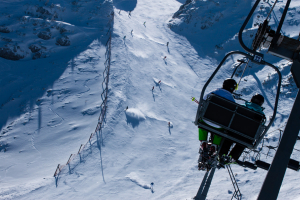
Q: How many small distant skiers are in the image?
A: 12